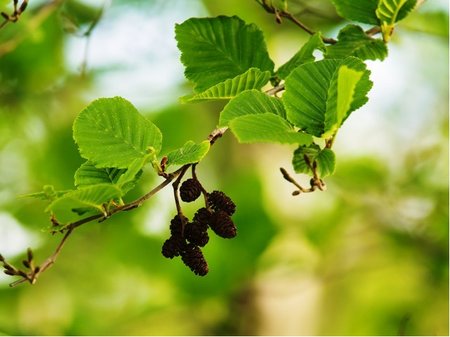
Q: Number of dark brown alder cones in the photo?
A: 8